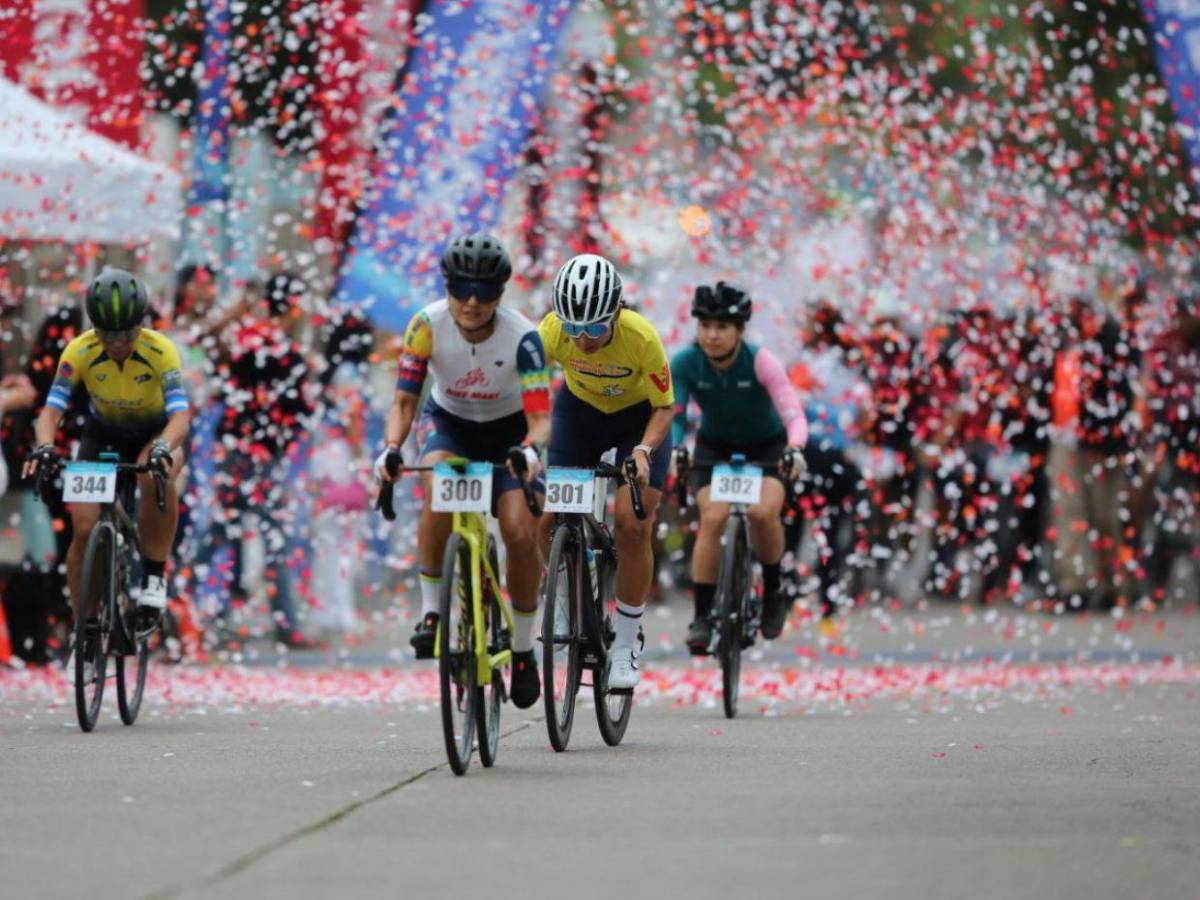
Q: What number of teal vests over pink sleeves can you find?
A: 1